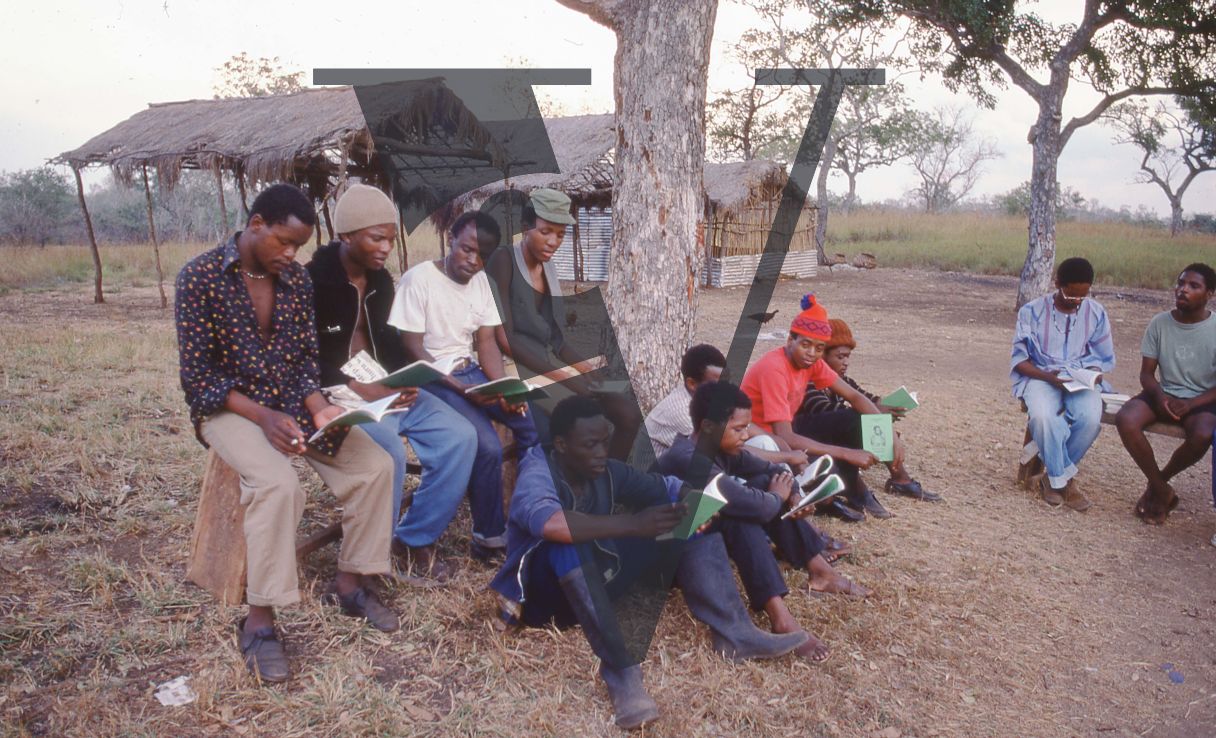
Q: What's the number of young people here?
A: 11